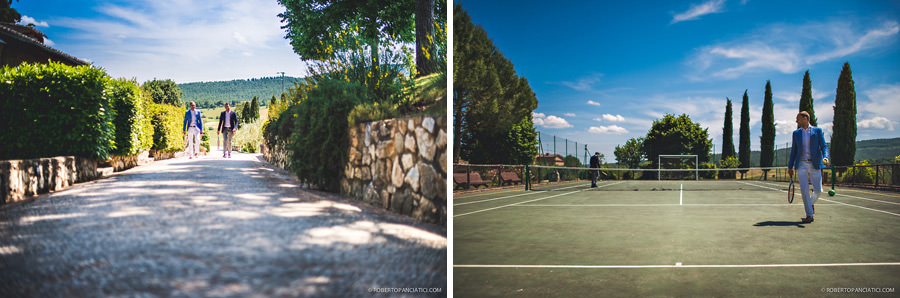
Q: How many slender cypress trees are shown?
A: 5